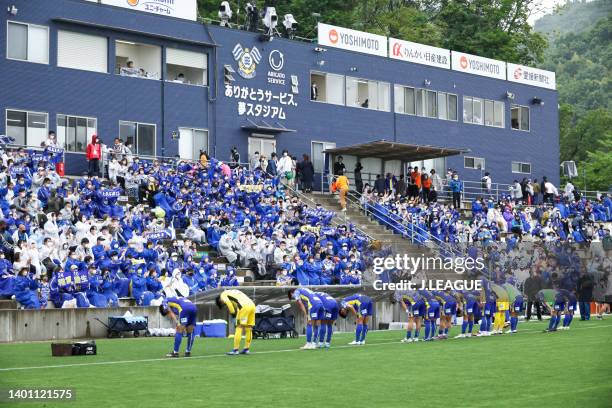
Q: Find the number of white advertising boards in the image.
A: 5